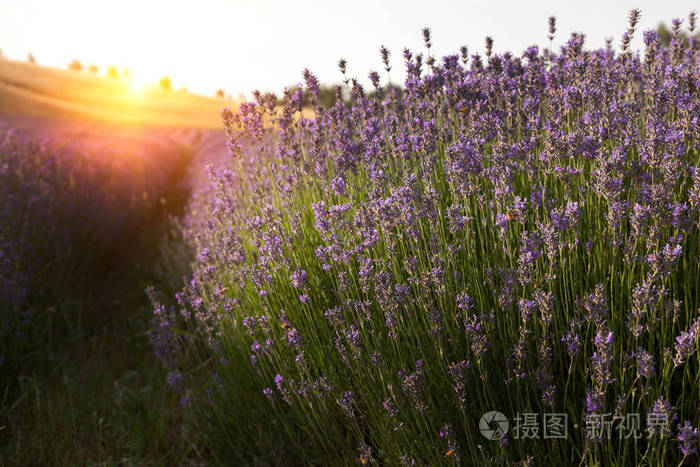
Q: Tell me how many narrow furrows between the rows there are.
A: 1